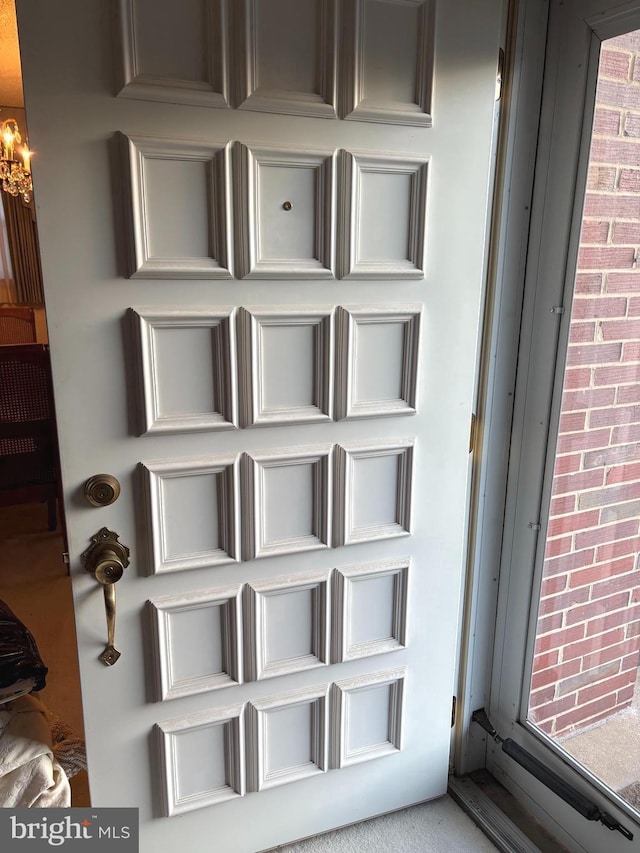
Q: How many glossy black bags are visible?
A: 1